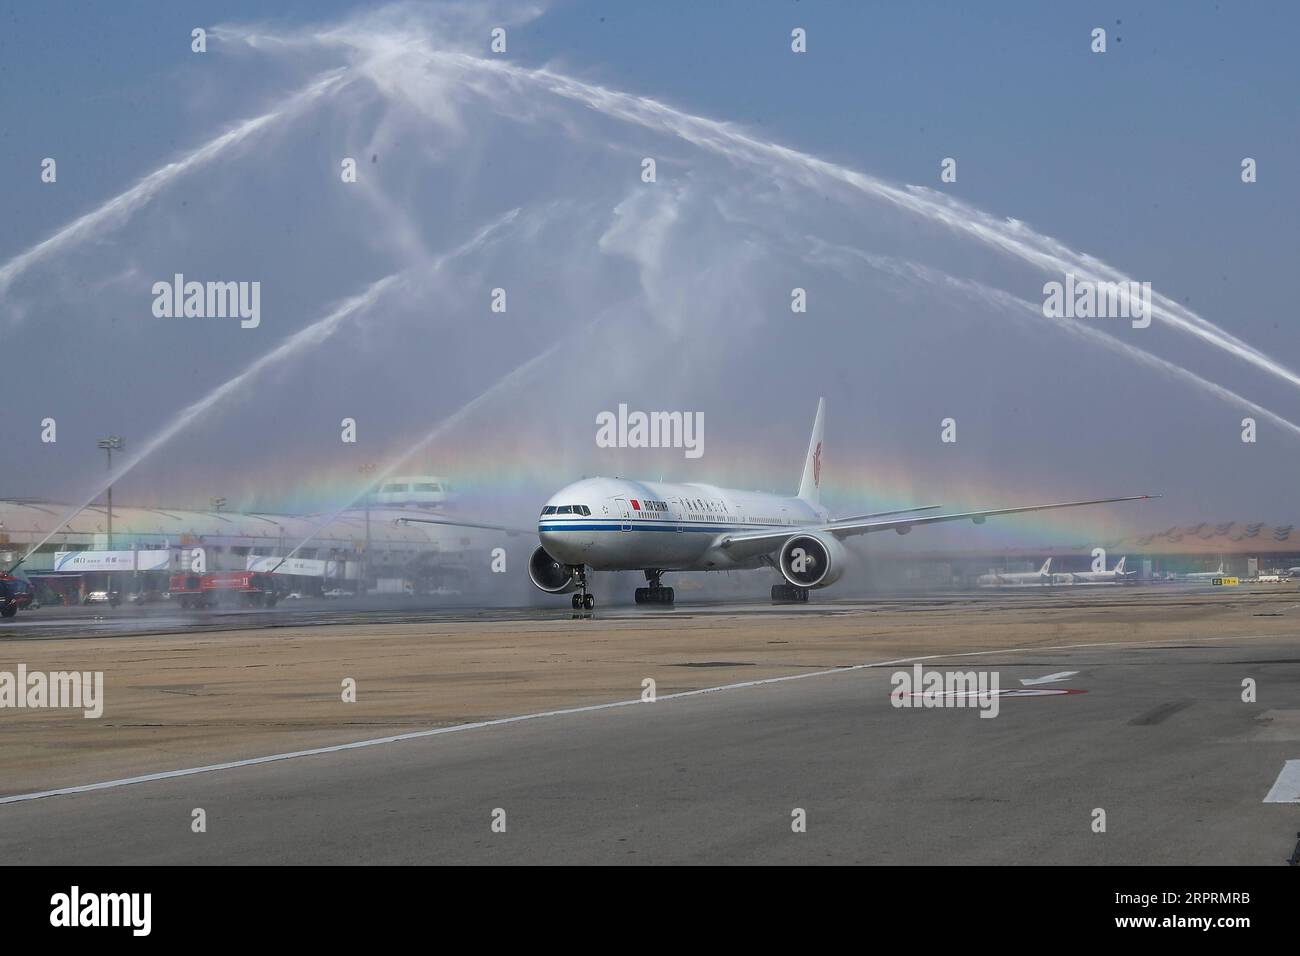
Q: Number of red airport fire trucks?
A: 2